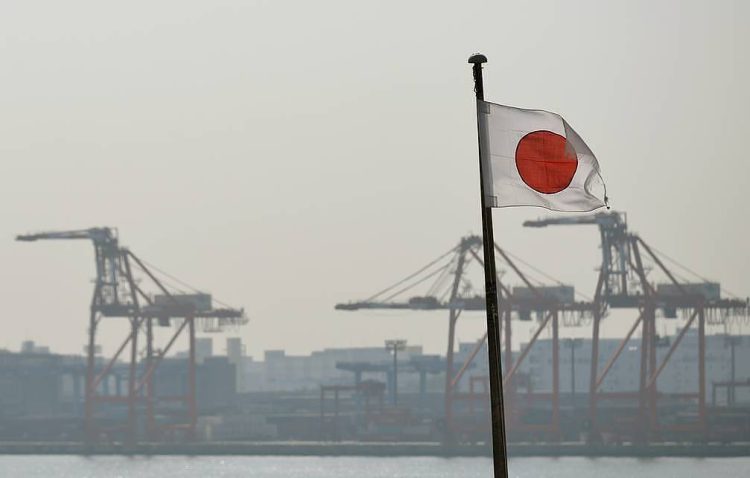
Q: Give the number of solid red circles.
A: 1